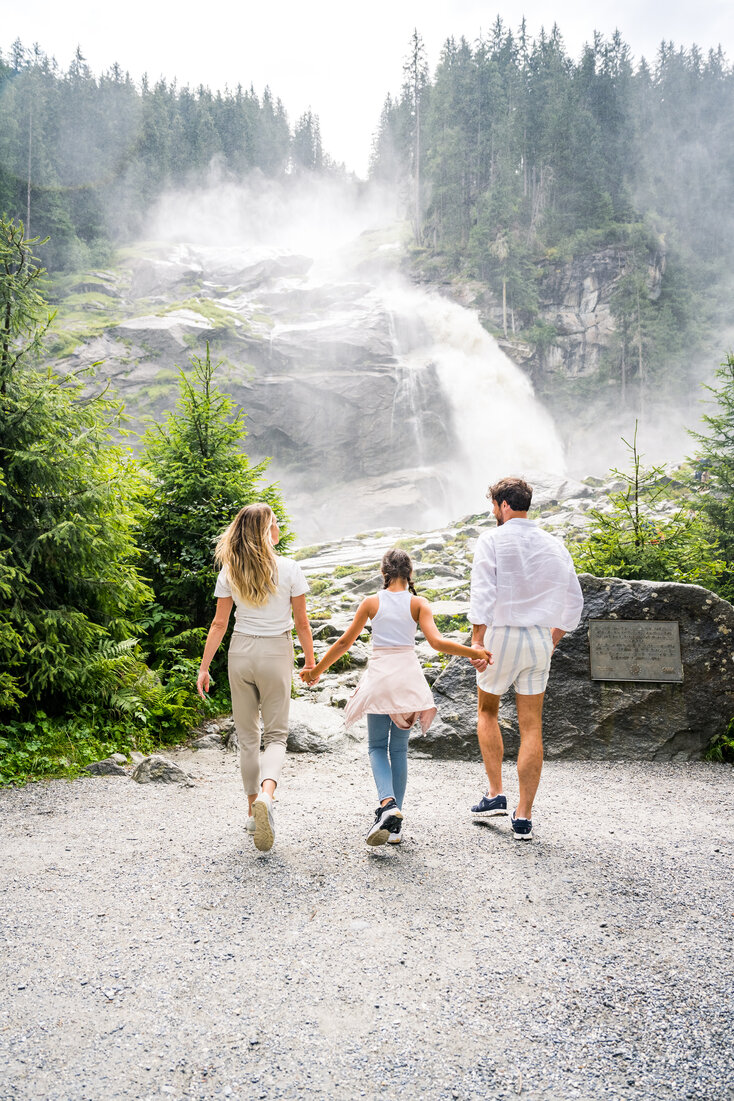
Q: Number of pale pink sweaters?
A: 1